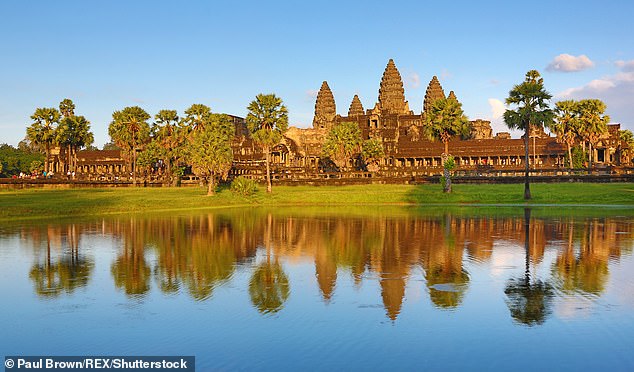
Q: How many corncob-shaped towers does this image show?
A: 5